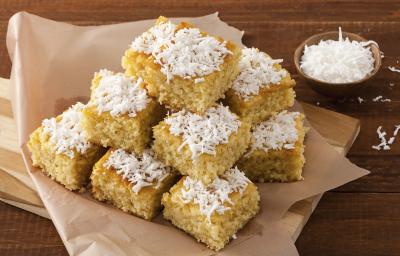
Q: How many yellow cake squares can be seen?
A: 8